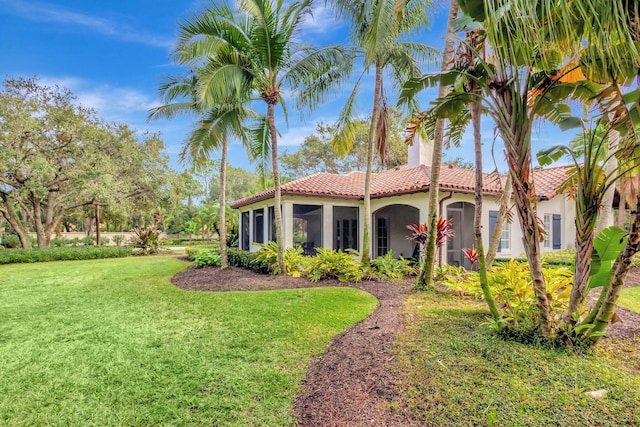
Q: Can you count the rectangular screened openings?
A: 5